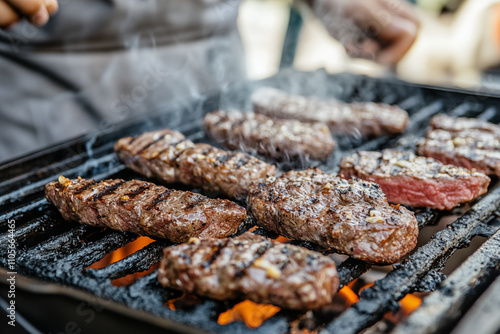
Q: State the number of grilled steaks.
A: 8